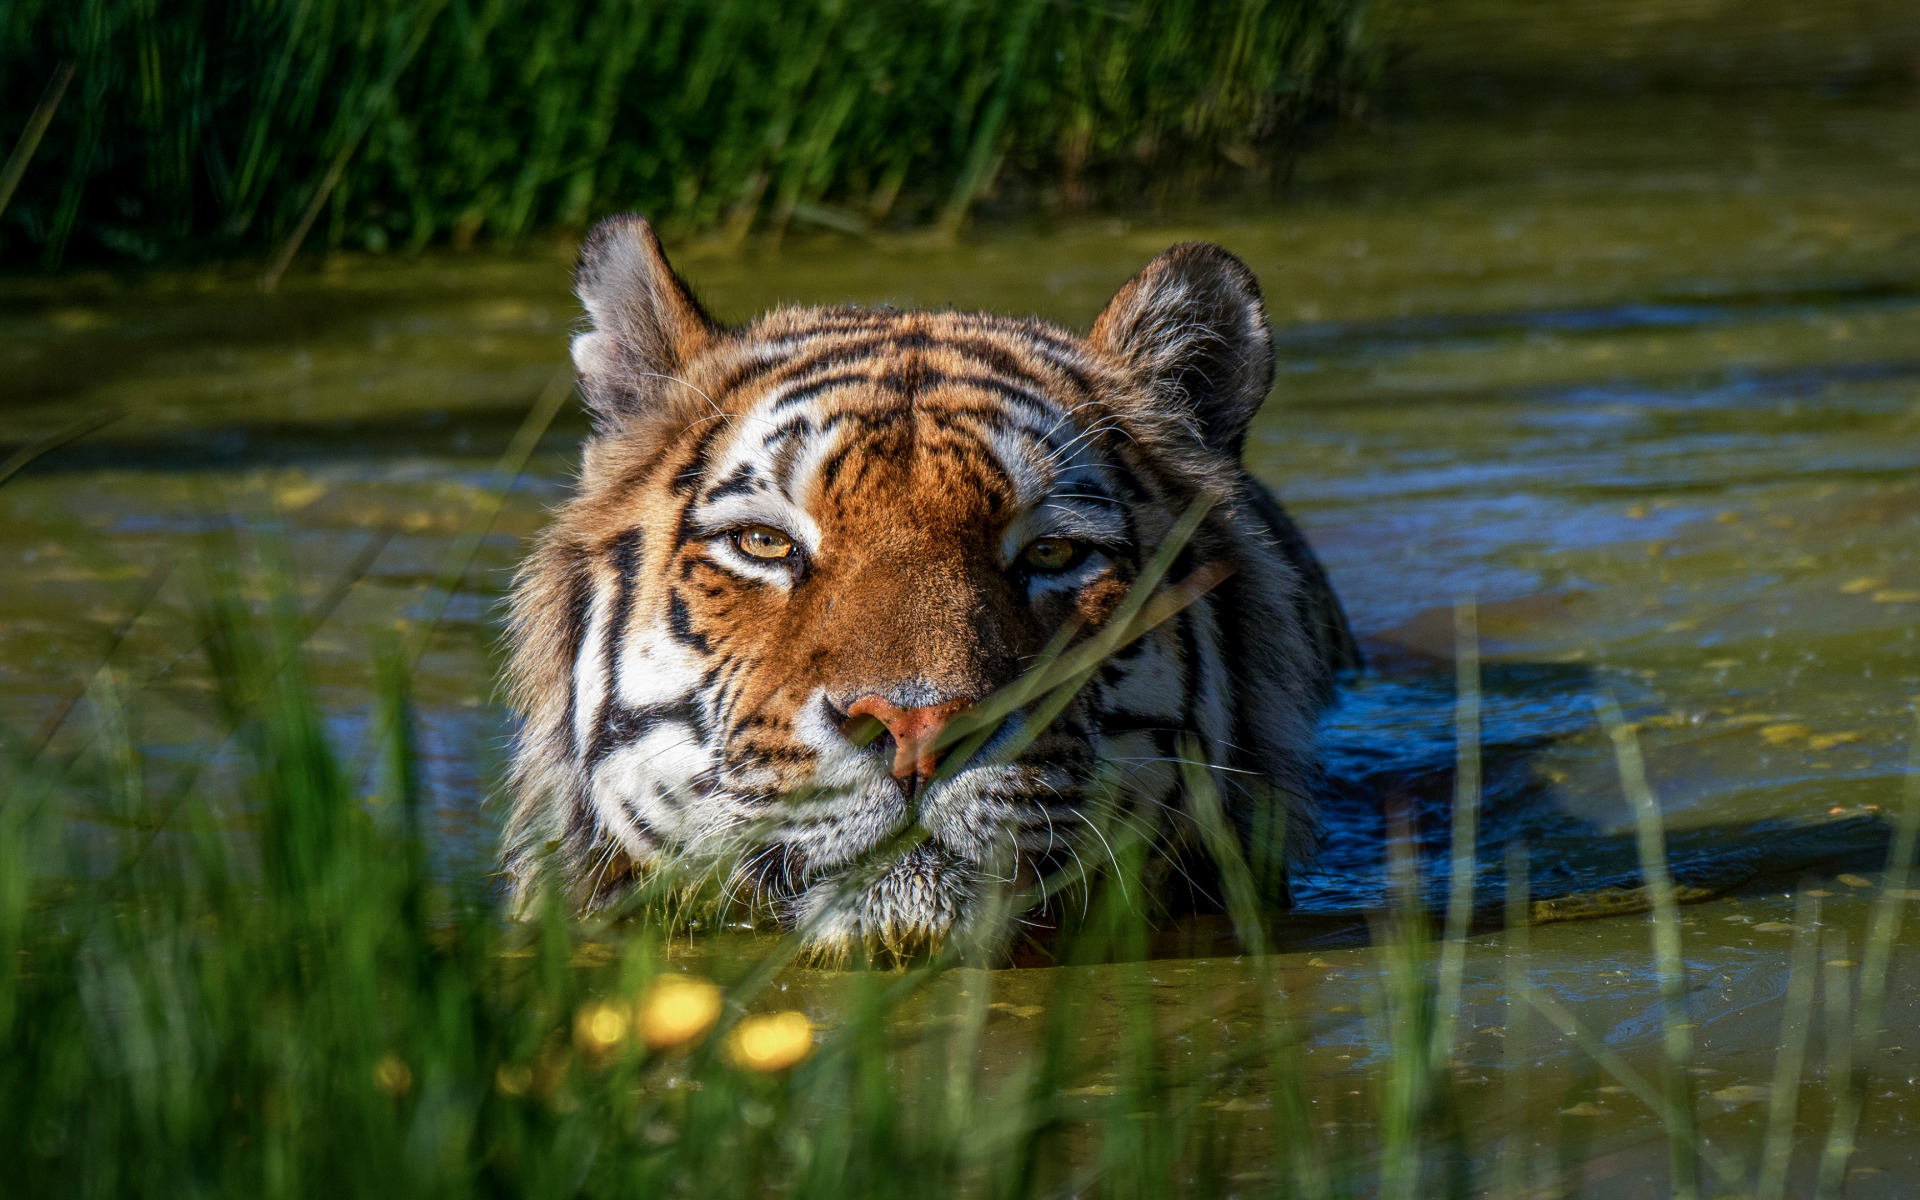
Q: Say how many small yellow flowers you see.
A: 3